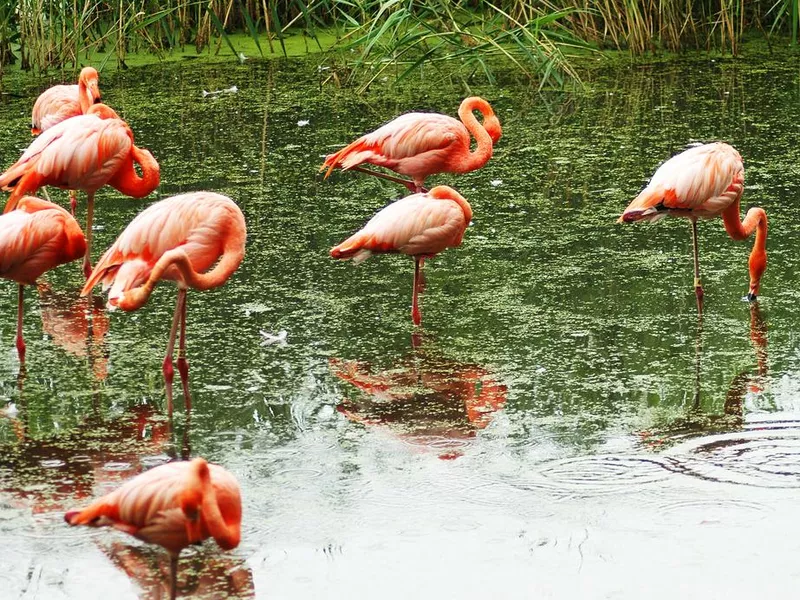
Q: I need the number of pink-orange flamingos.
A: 8